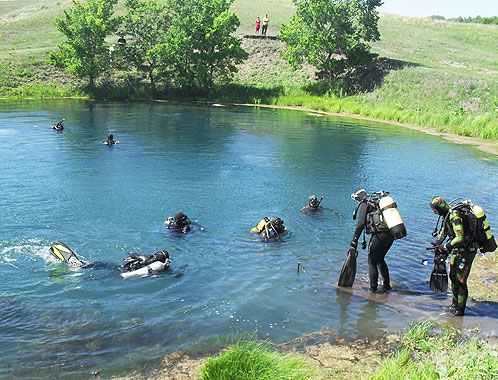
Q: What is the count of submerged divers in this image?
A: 6